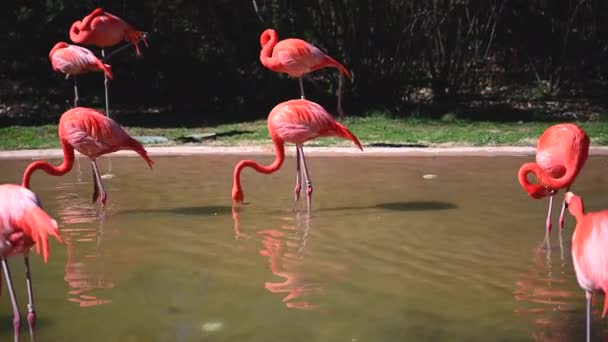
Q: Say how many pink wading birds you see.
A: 8